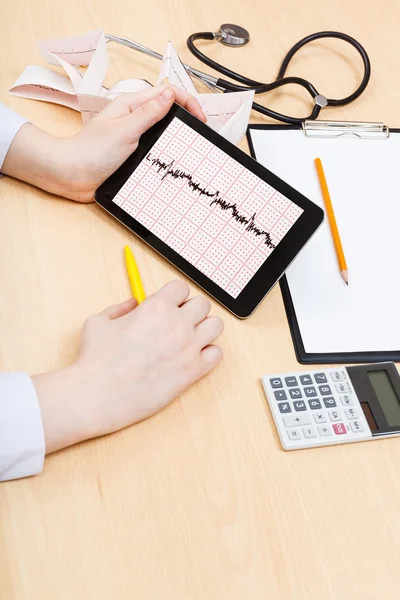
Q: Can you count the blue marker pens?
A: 0